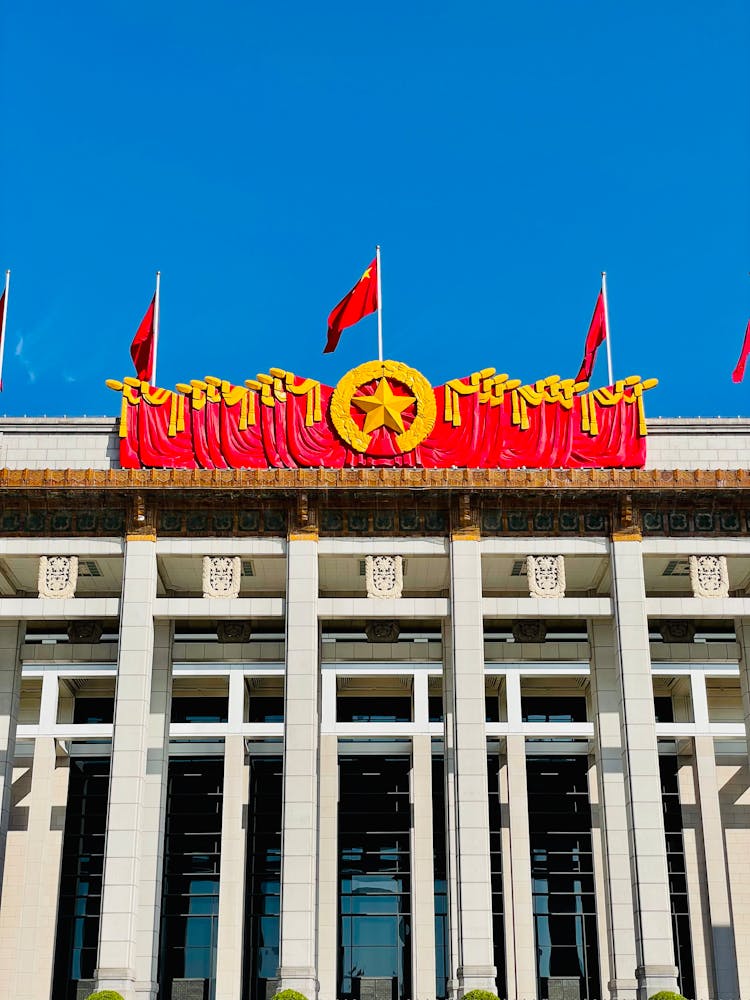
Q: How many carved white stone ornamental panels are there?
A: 5